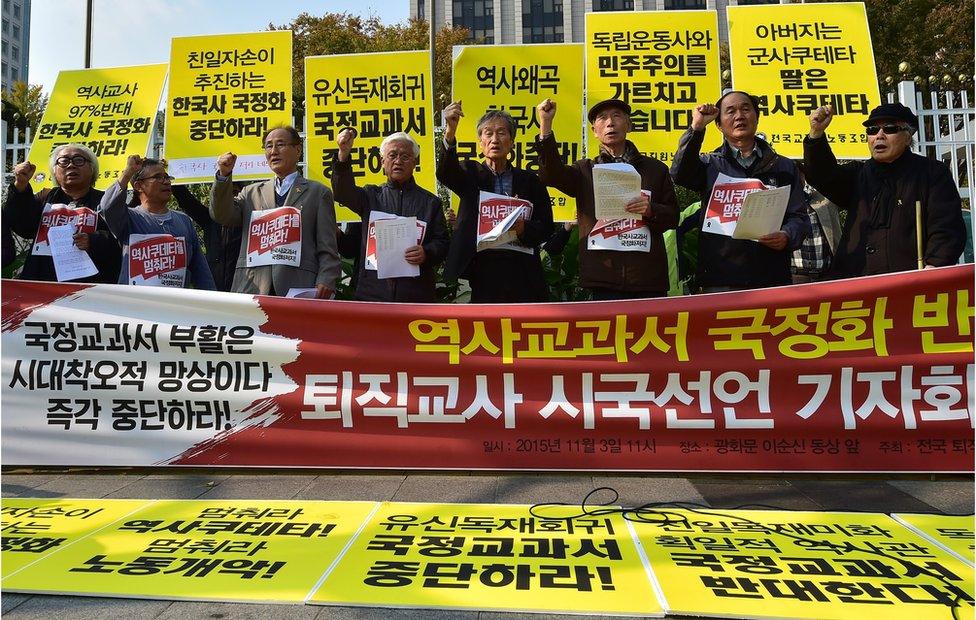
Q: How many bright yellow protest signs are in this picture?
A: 11